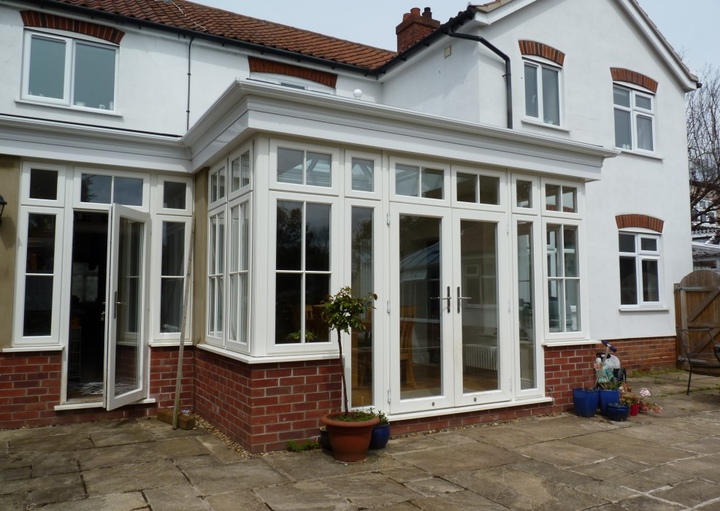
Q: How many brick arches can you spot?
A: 5